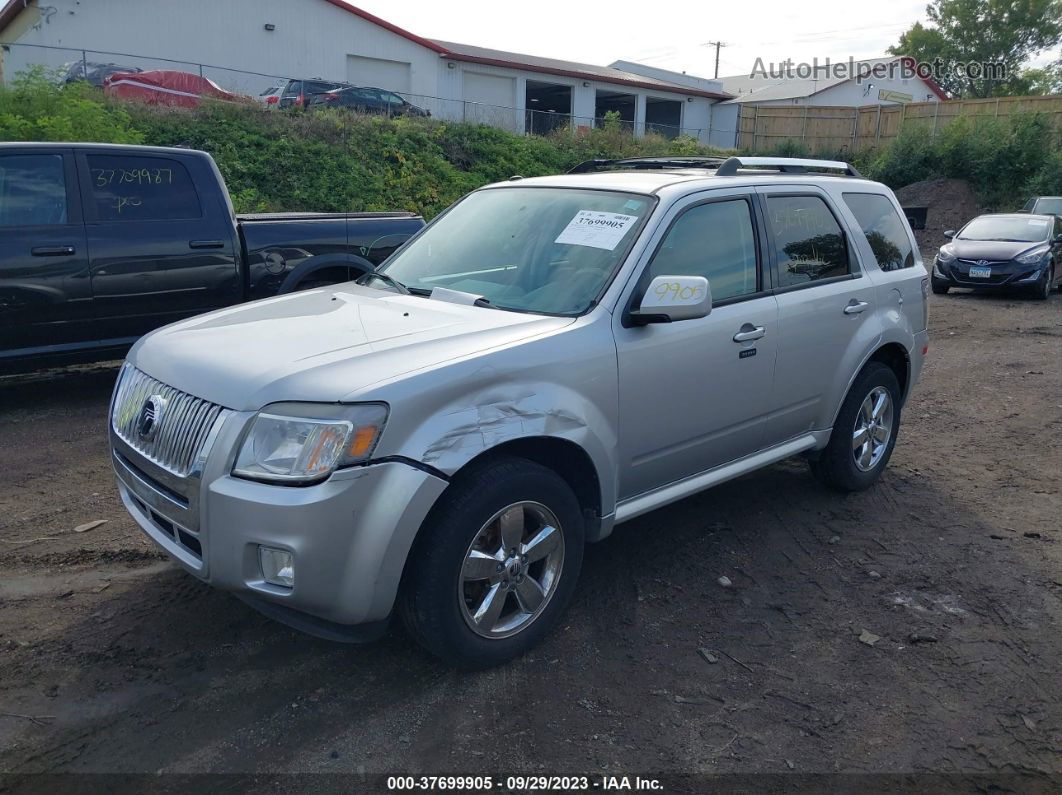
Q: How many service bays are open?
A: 3